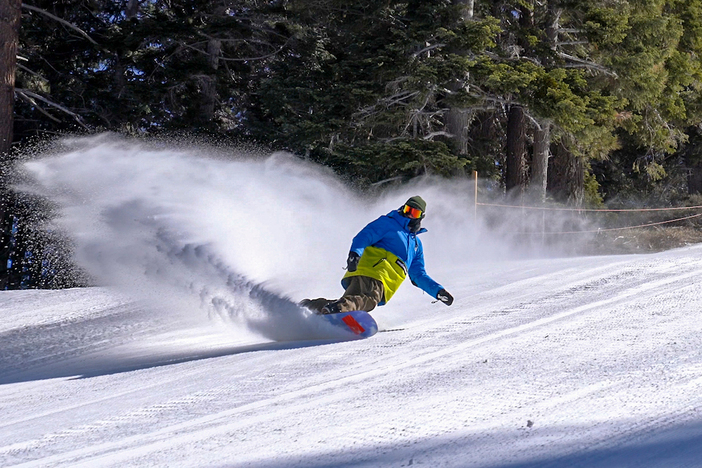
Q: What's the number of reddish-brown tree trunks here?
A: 2